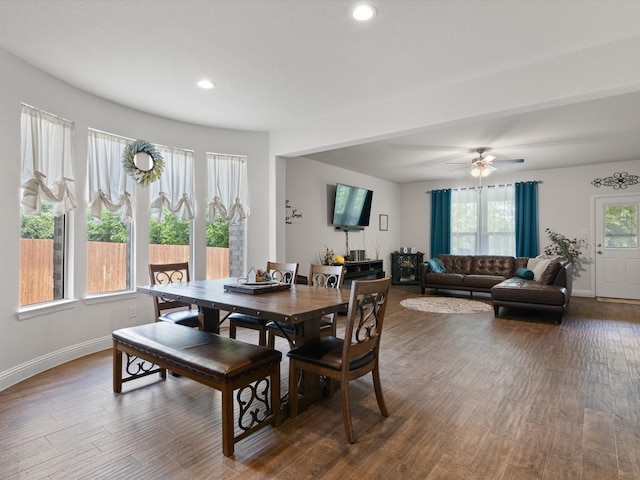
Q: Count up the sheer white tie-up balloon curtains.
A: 4